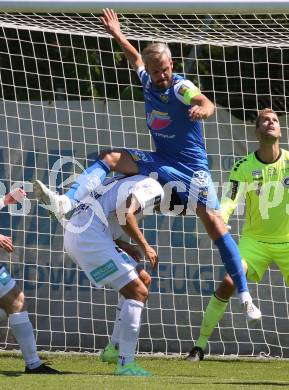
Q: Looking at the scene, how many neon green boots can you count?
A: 2